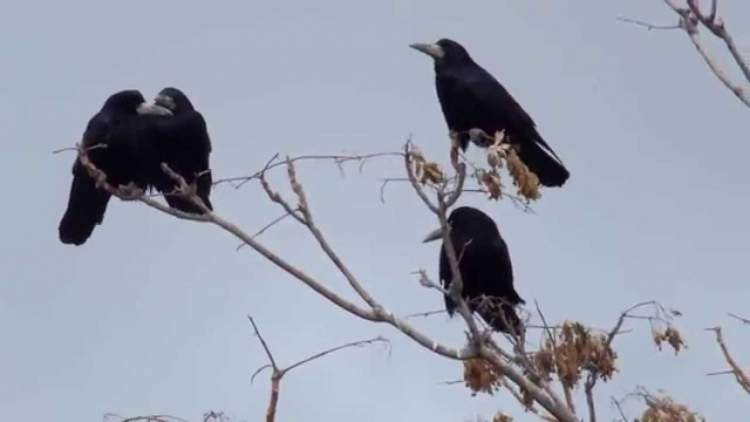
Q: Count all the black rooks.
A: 4